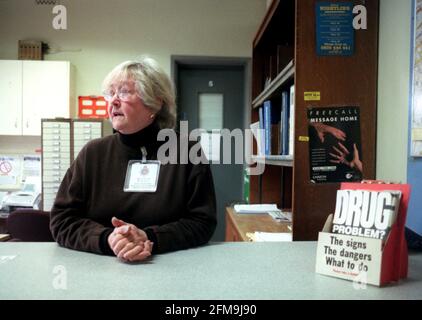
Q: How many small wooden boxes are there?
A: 1